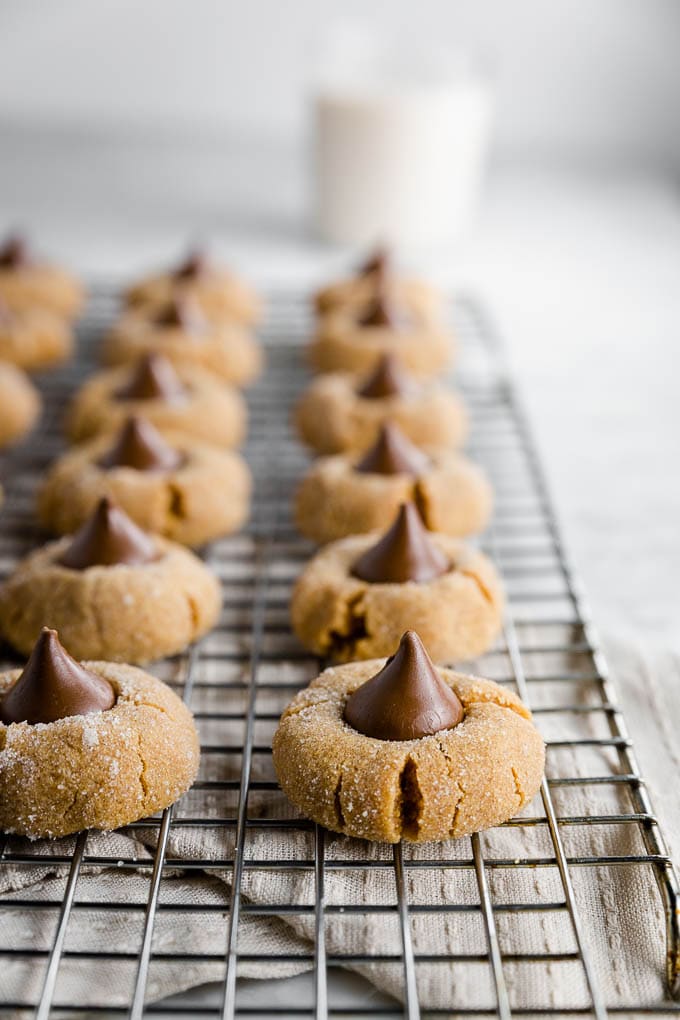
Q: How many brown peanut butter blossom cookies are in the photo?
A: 15